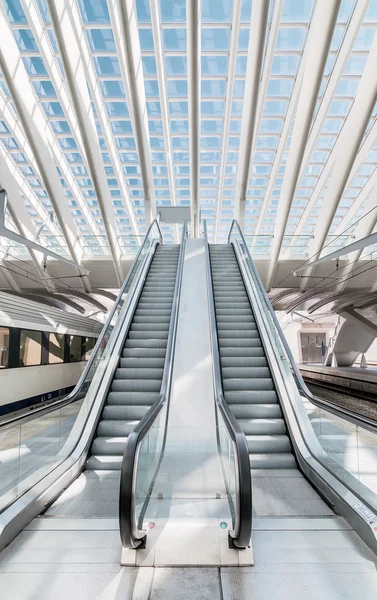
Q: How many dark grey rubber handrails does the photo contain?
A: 4